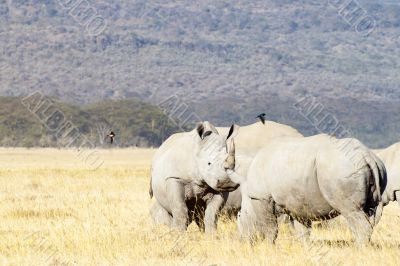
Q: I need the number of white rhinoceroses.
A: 4